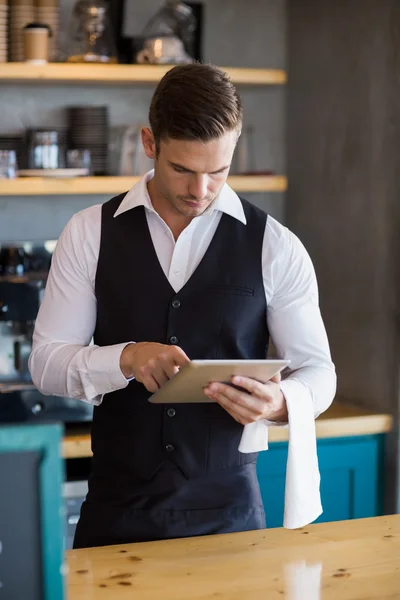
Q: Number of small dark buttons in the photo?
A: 4